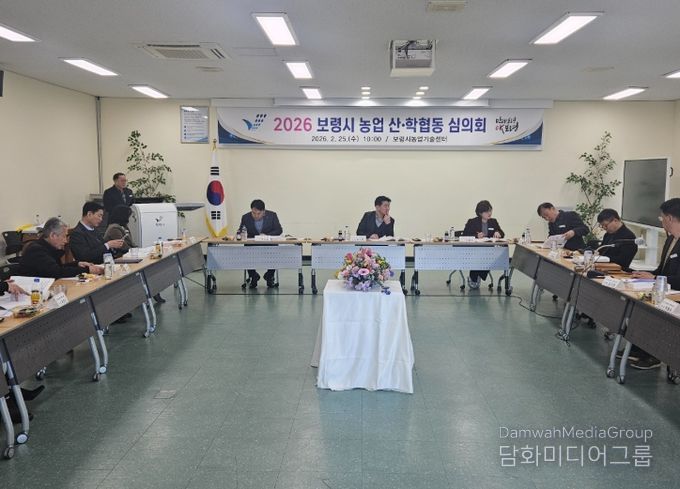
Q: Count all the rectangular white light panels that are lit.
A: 11